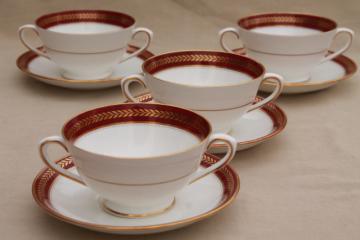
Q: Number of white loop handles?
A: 8